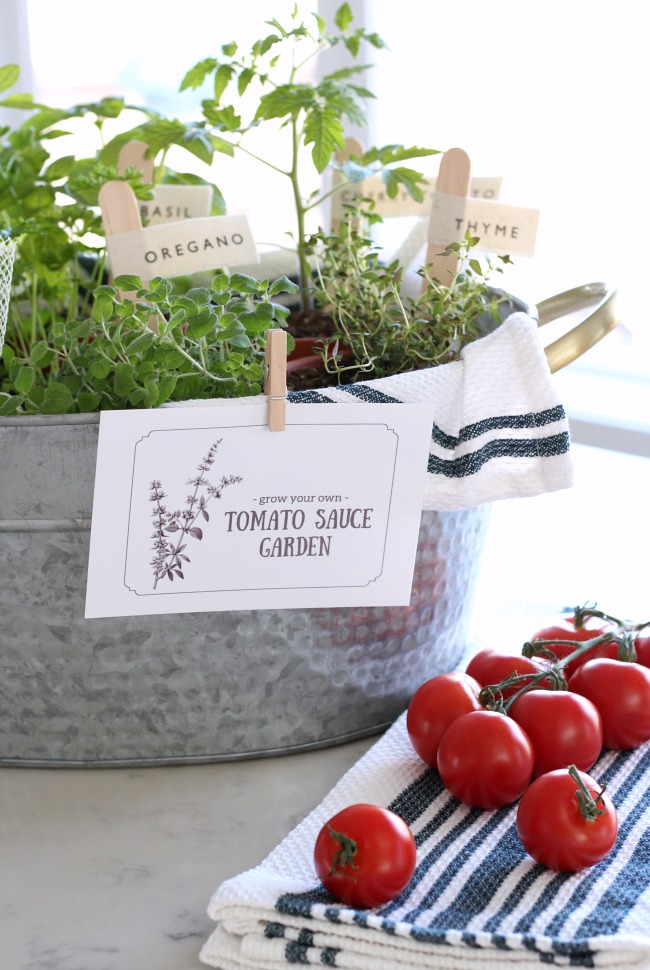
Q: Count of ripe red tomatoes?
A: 9